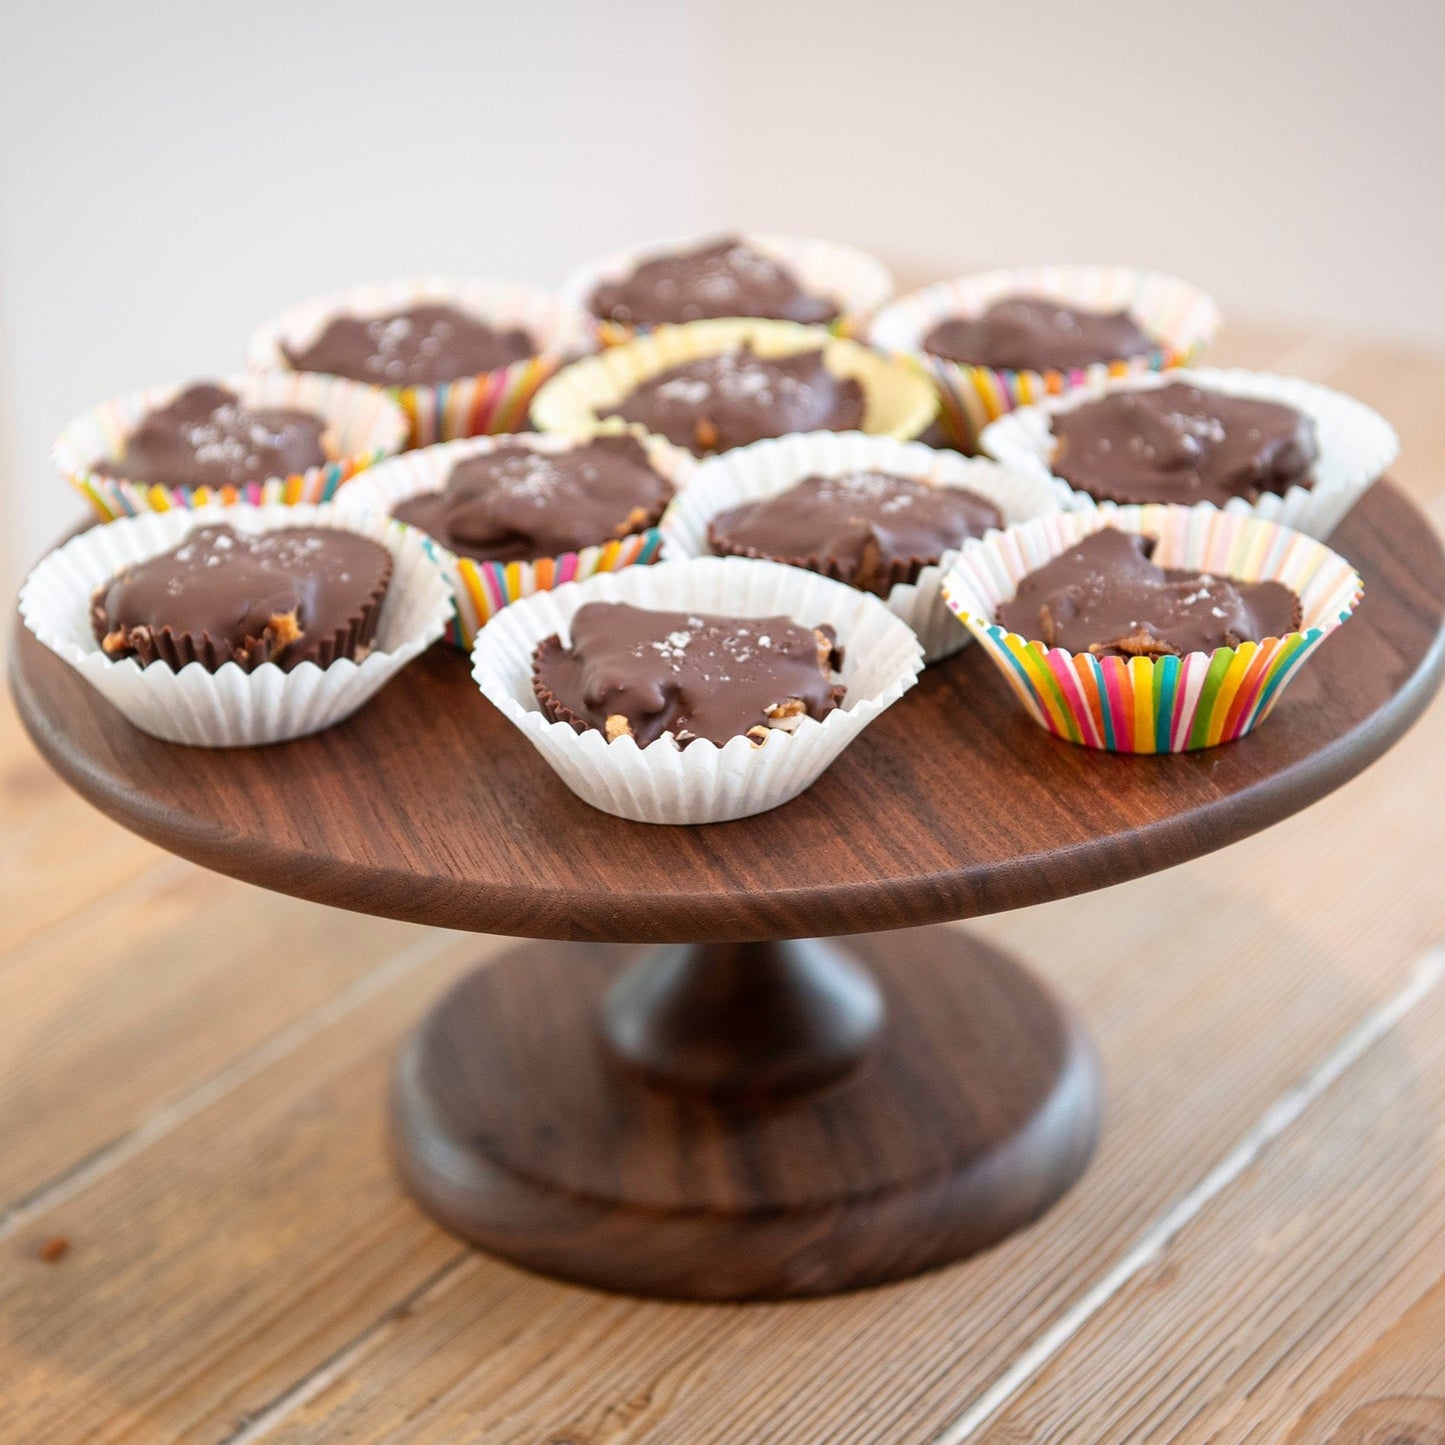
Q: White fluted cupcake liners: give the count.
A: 4